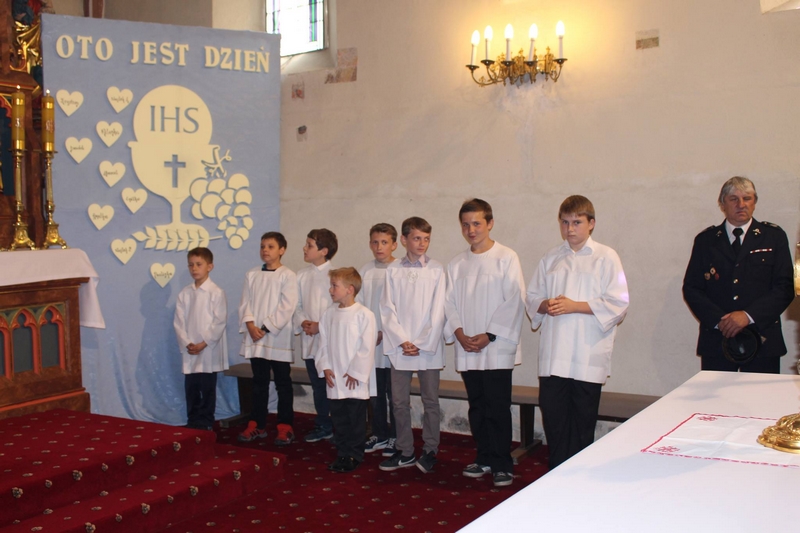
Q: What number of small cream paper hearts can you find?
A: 9